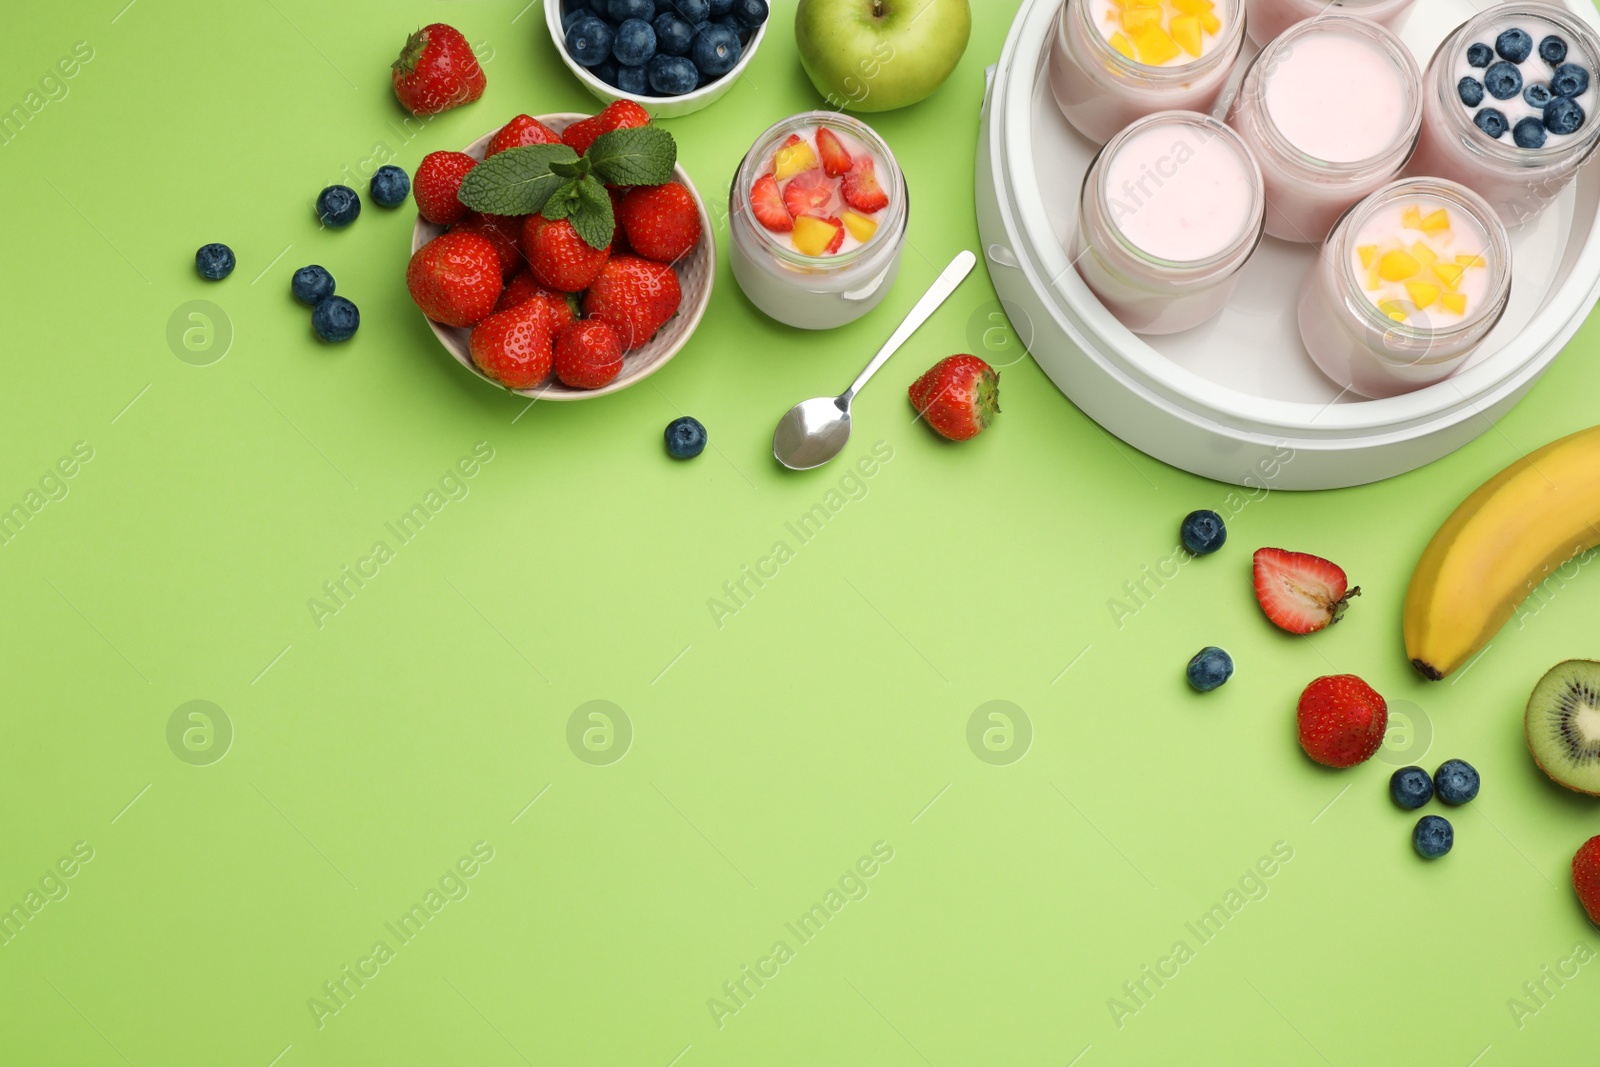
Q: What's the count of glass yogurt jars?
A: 7